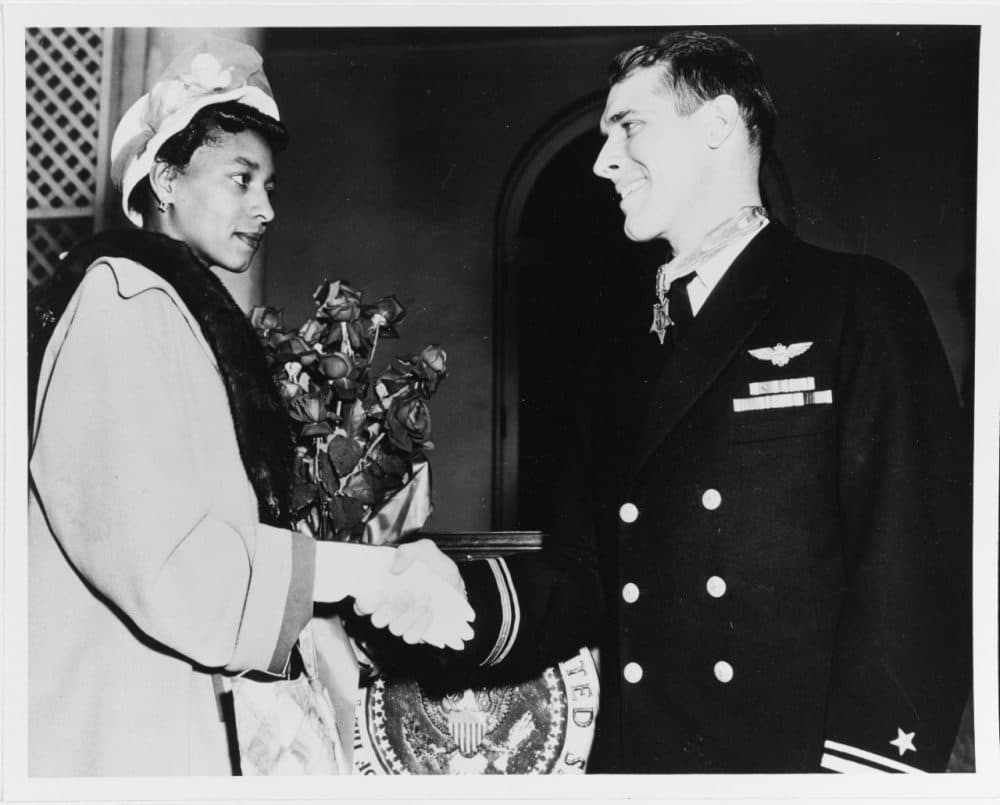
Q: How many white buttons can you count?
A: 6